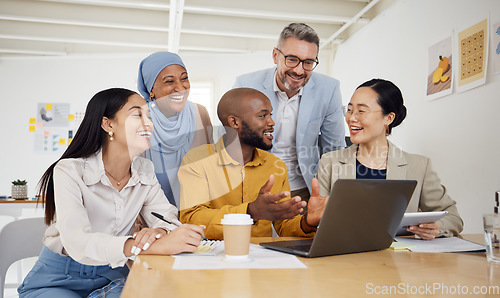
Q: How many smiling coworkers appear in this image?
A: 5